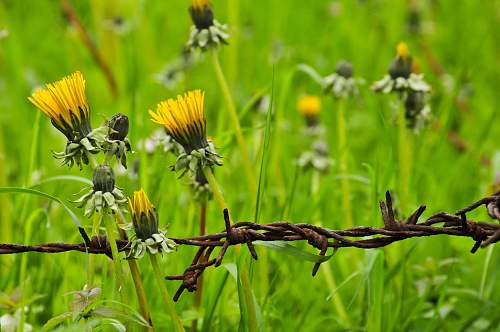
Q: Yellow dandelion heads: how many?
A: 6